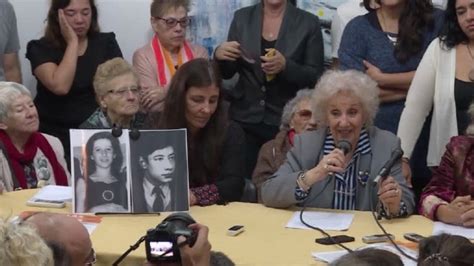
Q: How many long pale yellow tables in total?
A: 1